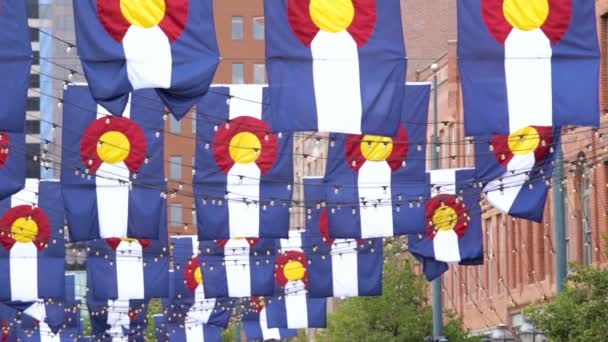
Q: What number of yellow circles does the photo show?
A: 11